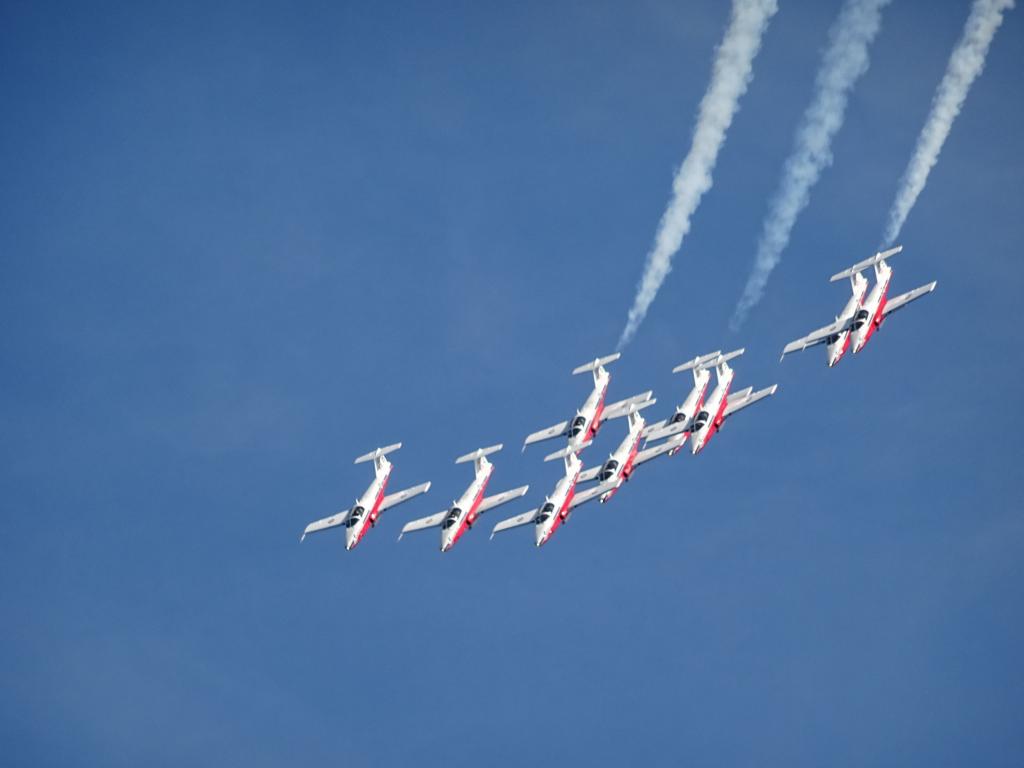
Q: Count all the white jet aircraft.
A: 9